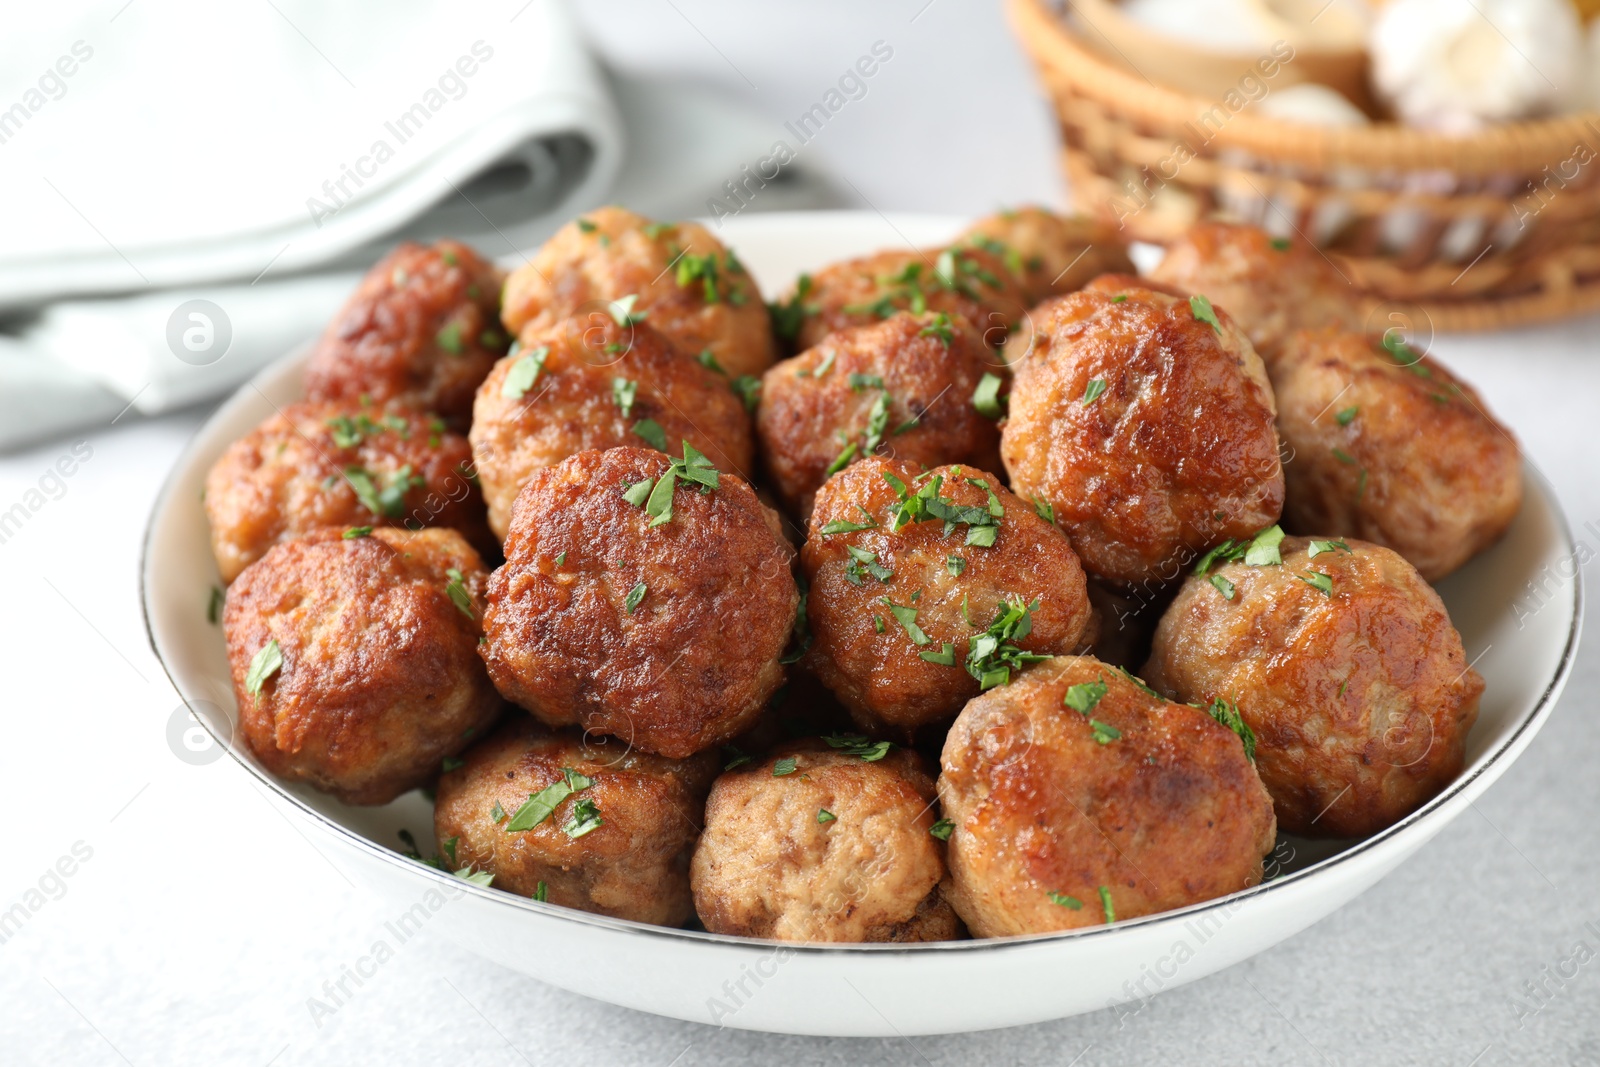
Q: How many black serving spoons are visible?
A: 0